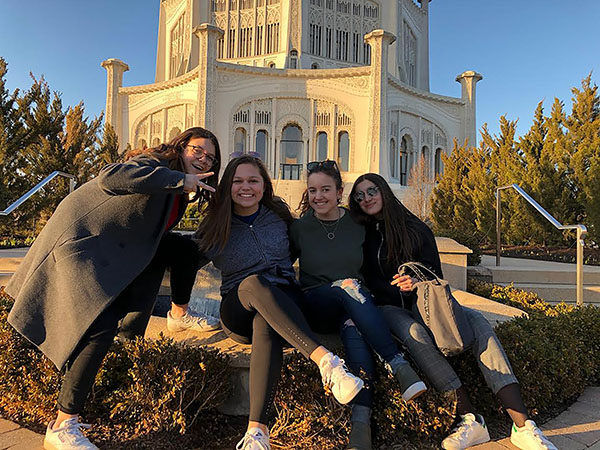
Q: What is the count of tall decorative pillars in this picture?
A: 4